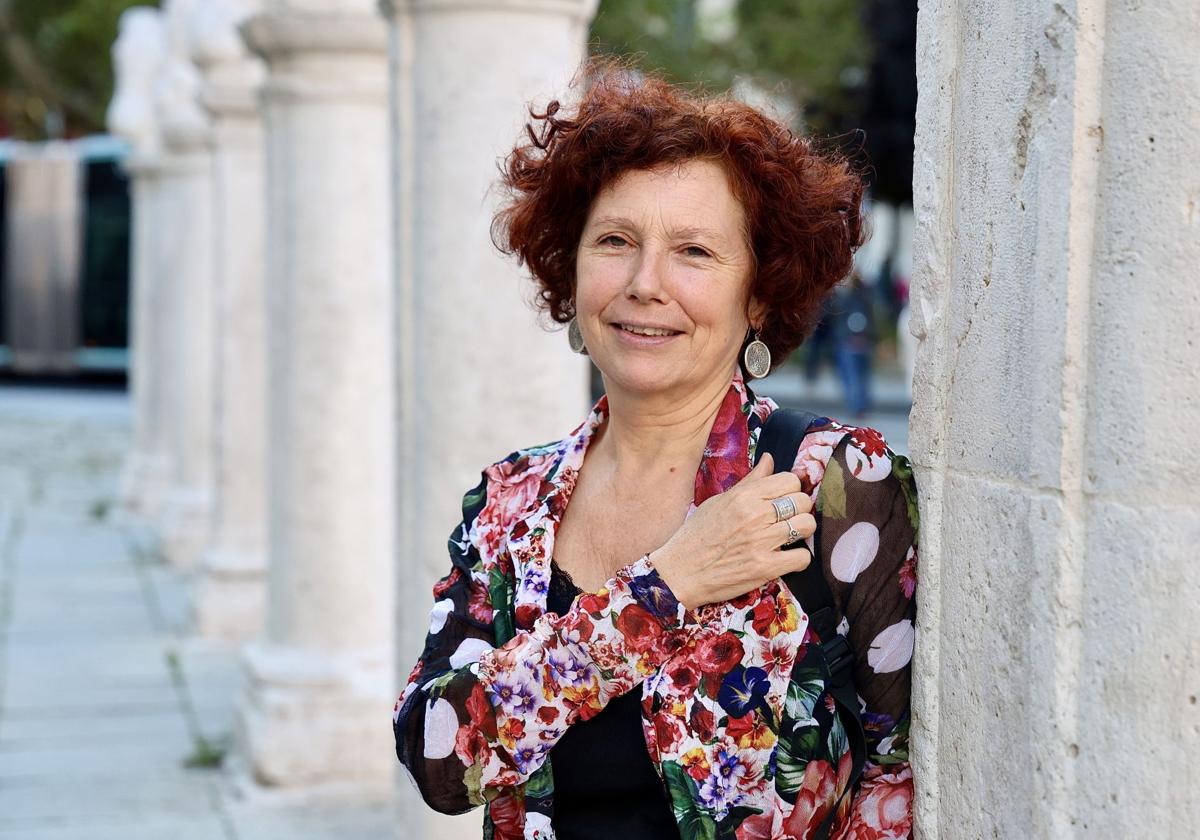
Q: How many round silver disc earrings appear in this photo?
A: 2